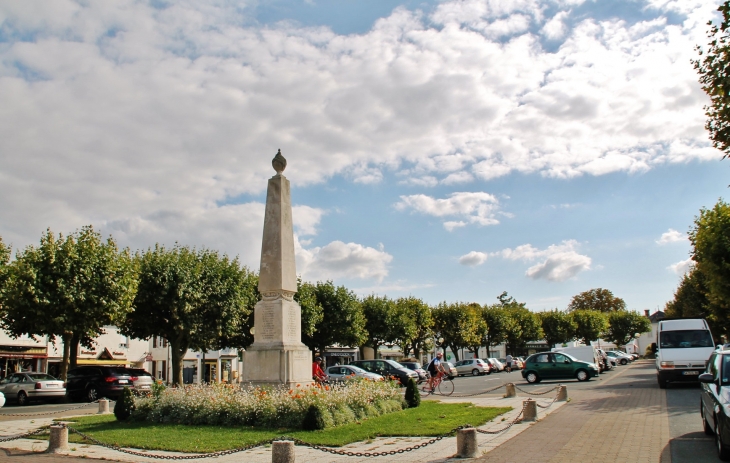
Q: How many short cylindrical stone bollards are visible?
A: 7